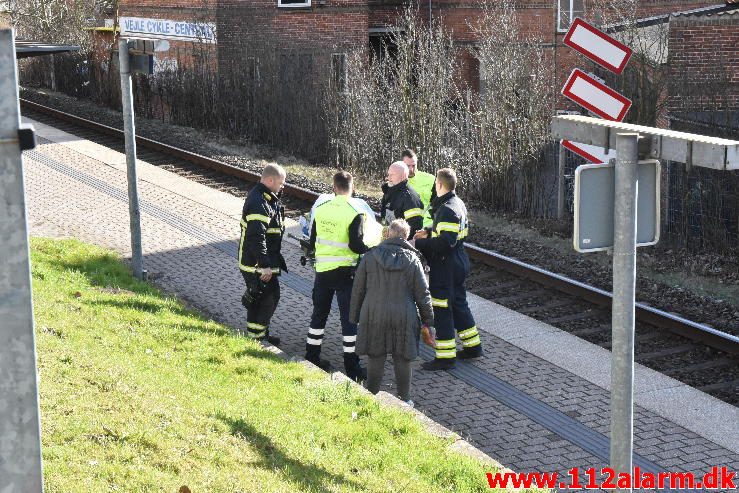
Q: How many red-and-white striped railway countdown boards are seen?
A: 3